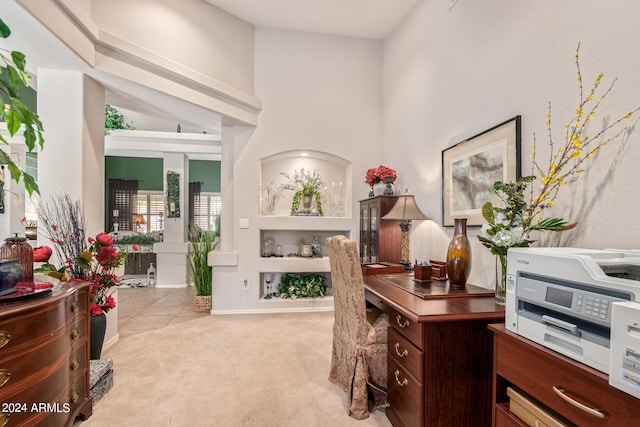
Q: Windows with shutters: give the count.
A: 2